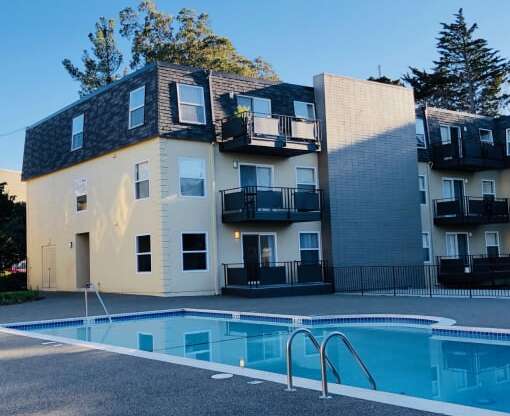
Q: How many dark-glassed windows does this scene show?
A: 2